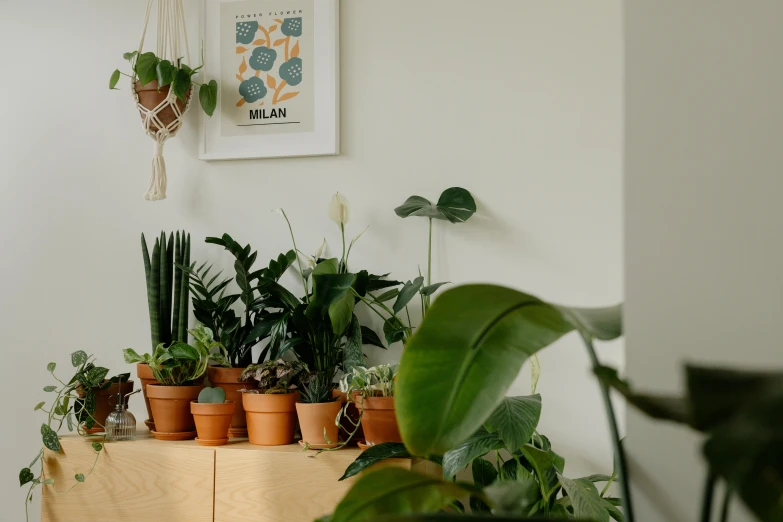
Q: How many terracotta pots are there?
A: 10